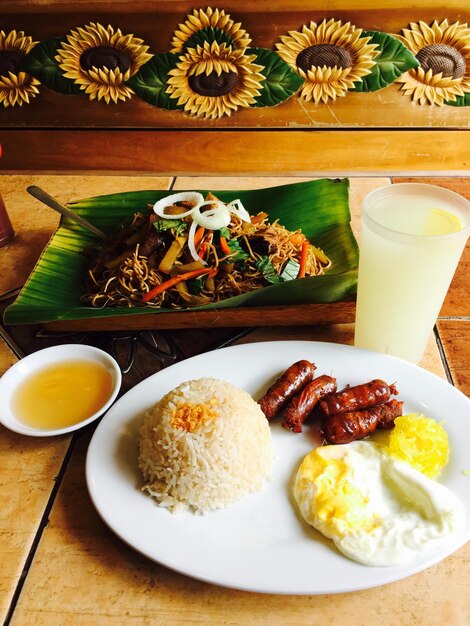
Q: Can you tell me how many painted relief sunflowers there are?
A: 6